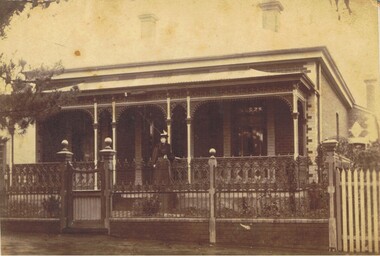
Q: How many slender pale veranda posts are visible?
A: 5